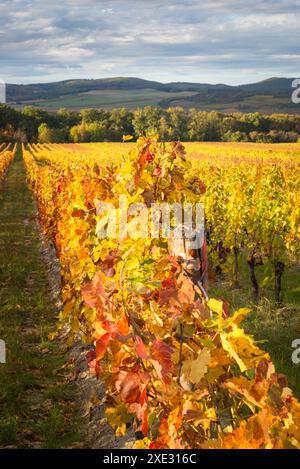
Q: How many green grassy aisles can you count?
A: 2